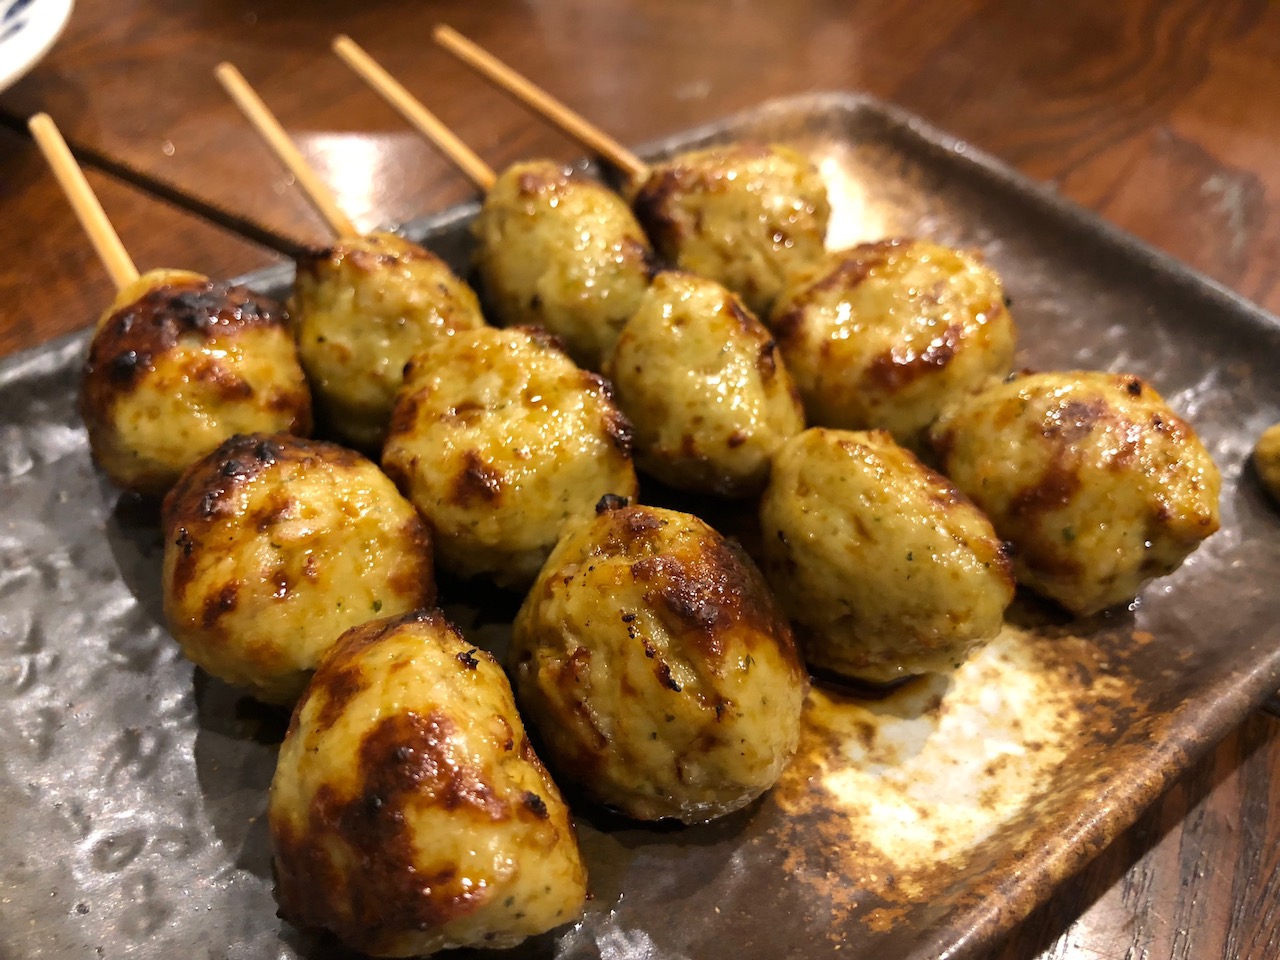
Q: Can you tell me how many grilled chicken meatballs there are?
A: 12